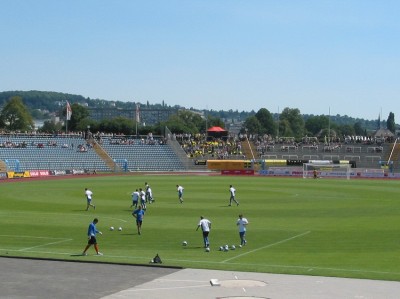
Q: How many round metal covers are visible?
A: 2